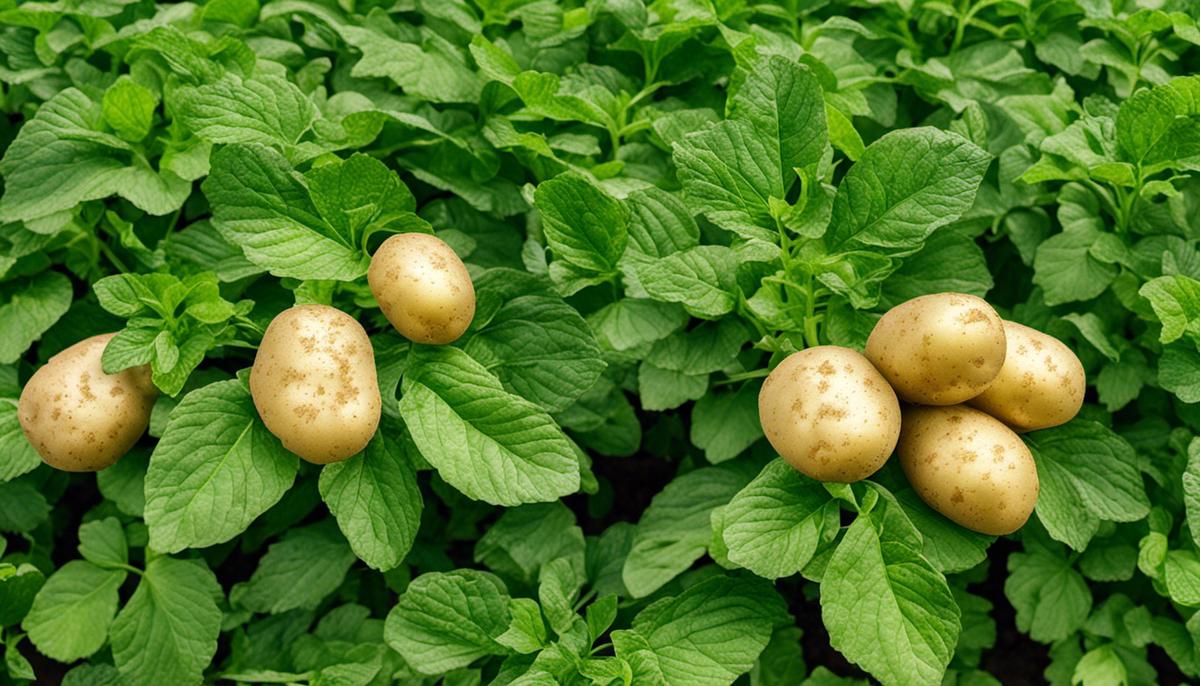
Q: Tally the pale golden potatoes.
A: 7